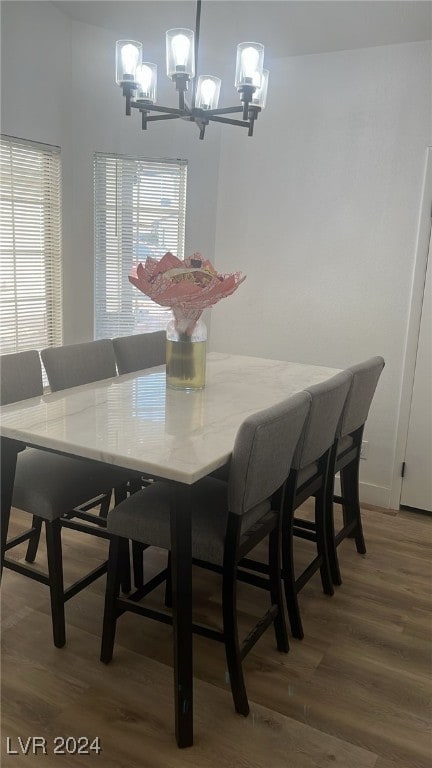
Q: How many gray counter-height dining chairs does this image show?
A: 6